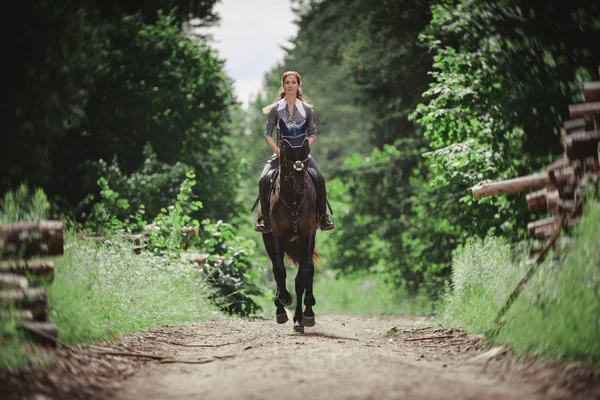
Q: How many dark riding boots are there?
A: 2